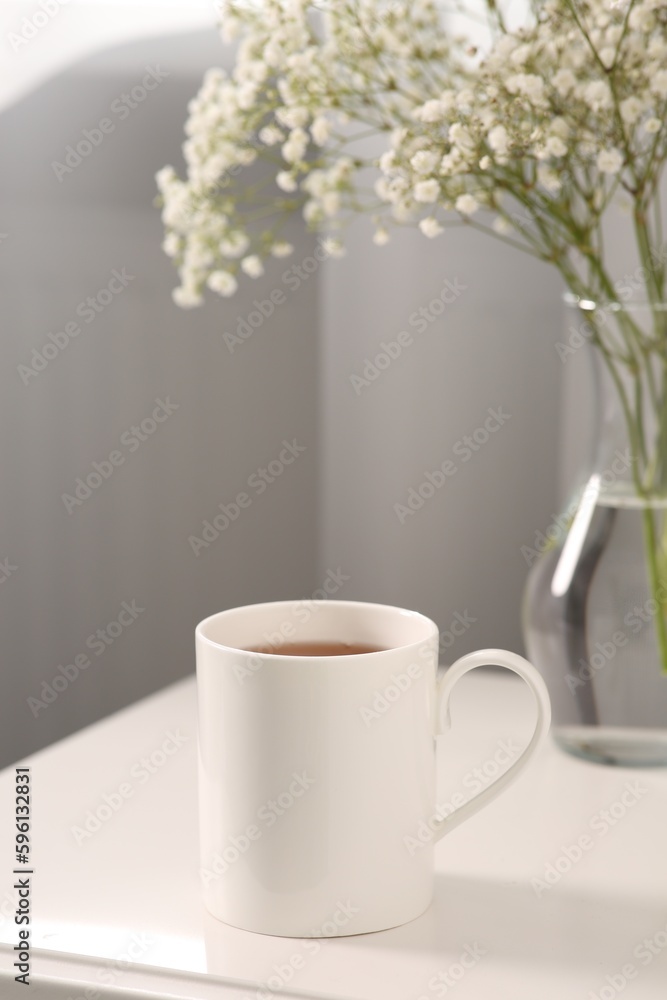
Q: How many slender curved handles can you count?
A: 1